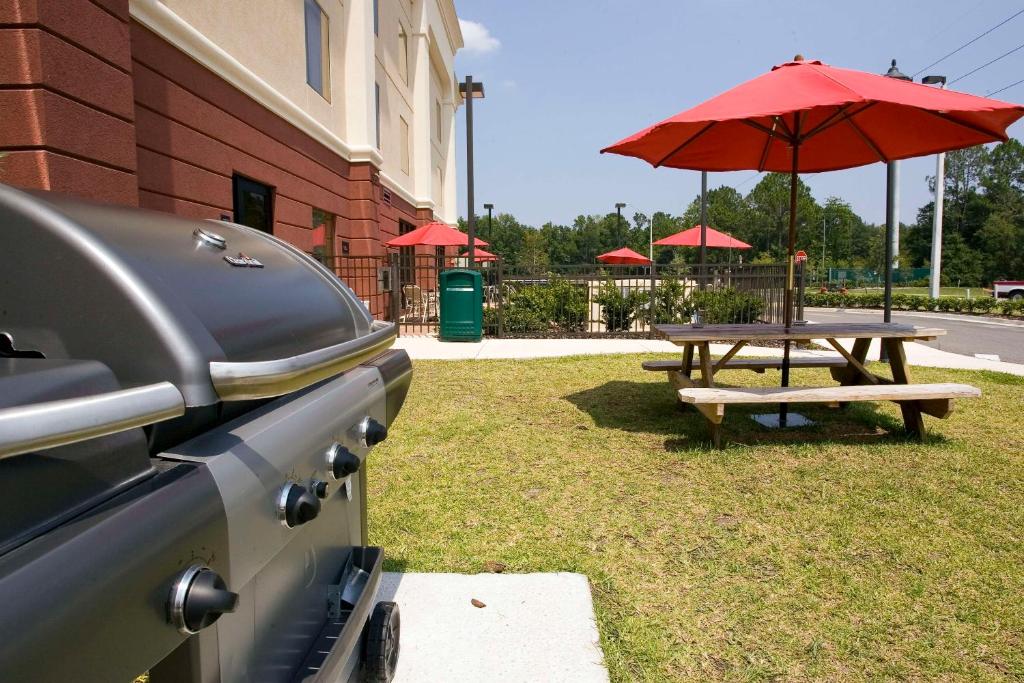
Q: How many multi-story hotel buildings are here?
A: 1